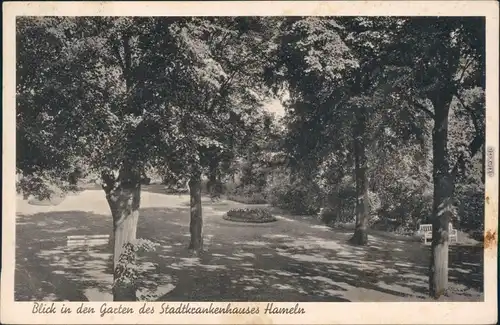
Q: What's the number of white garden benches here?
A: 2